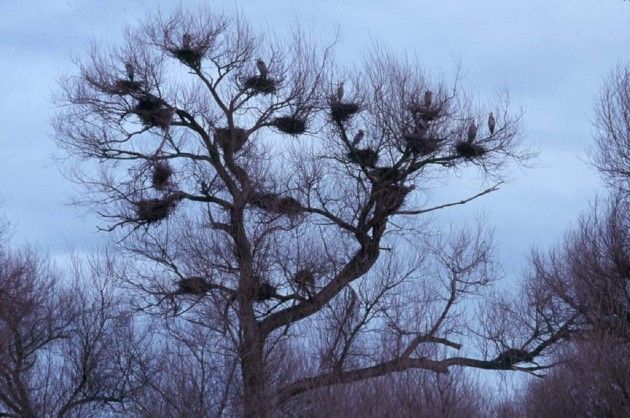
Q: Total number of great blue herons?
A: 9